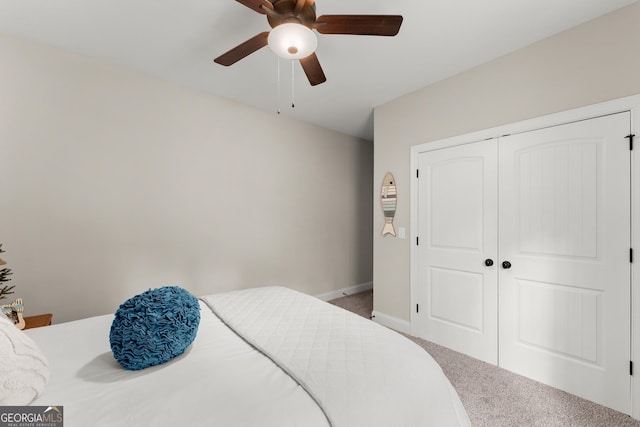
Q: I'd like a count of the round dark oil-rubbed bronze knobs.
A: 2